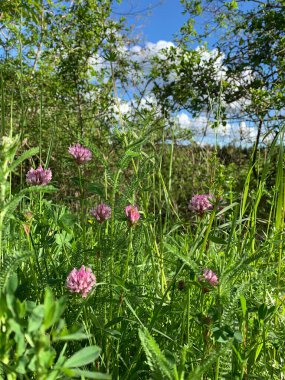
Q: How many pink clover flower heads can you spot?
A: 7